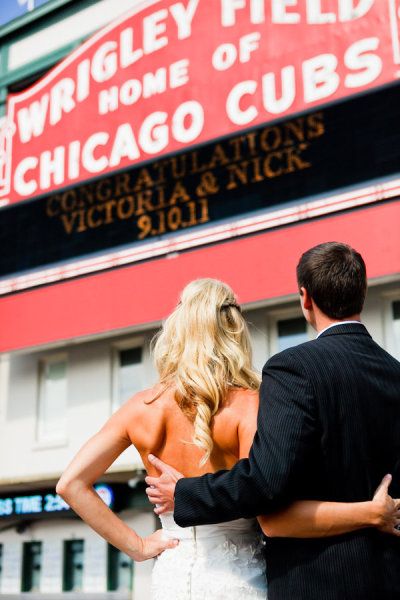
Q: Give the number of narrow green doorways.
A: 3